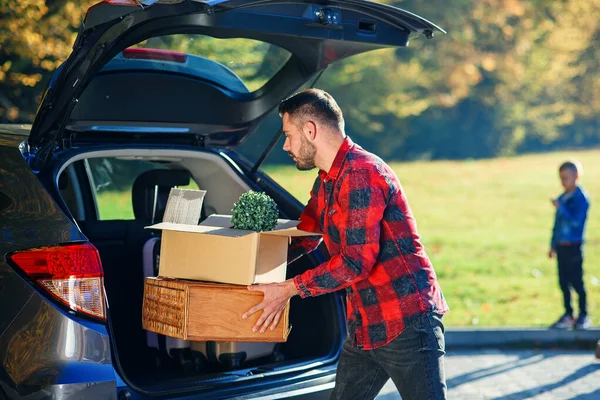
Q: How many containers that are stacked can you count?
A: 2